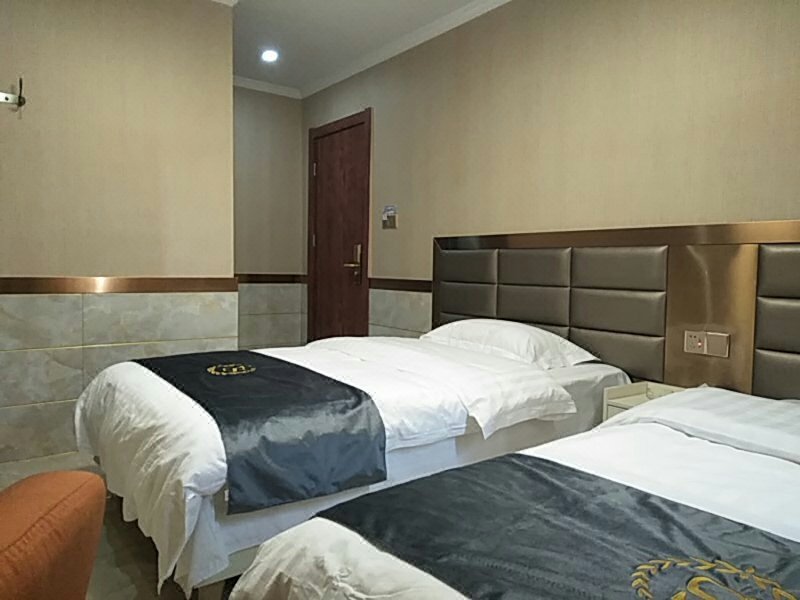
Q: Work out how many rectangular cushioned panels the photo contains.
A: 12